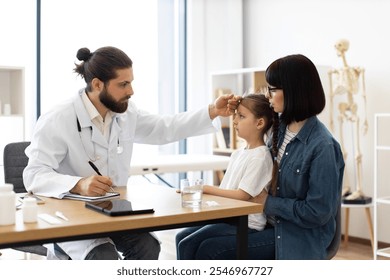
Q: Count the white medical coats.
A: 1